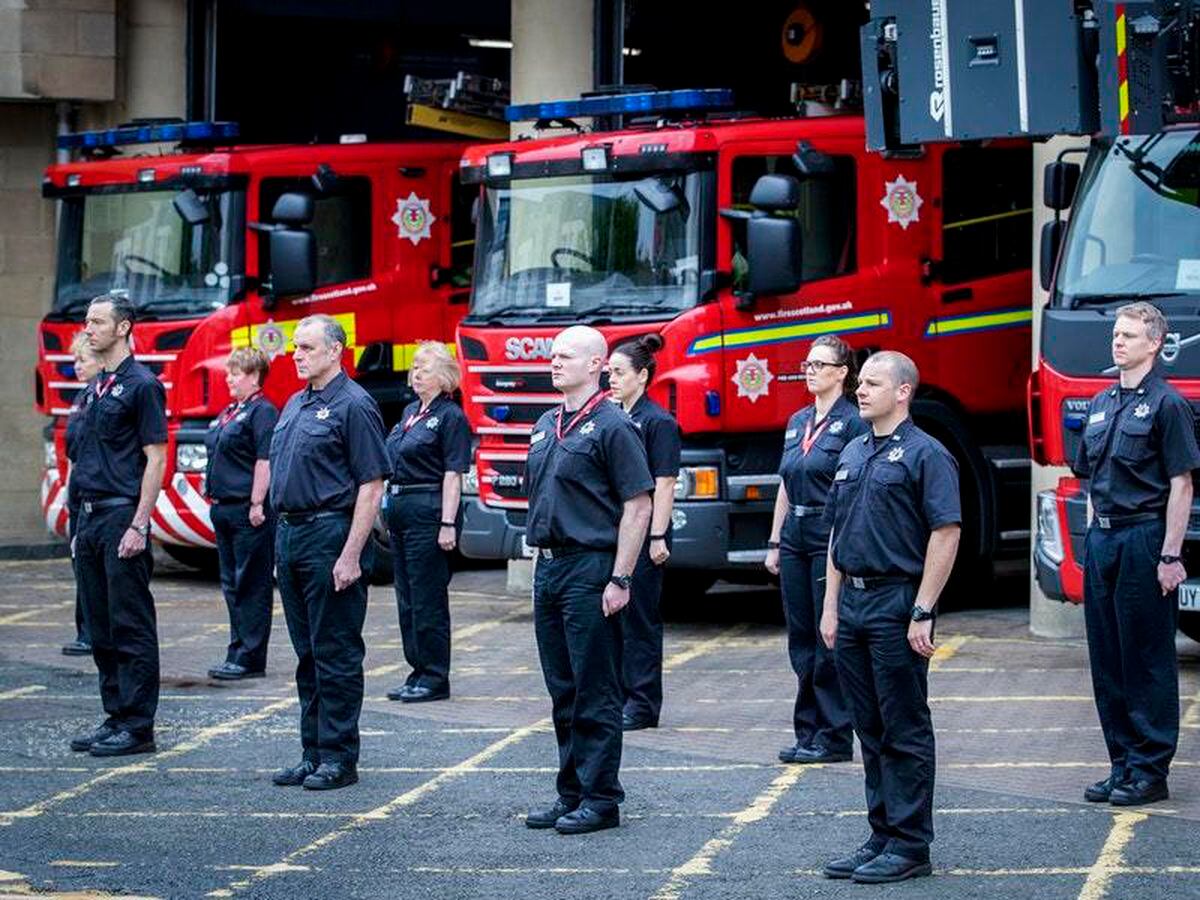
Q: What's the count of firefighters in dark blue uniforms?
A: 10